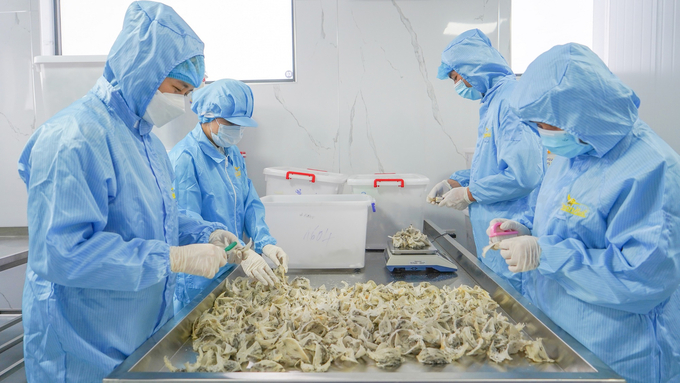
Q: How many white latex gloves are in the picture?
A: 8